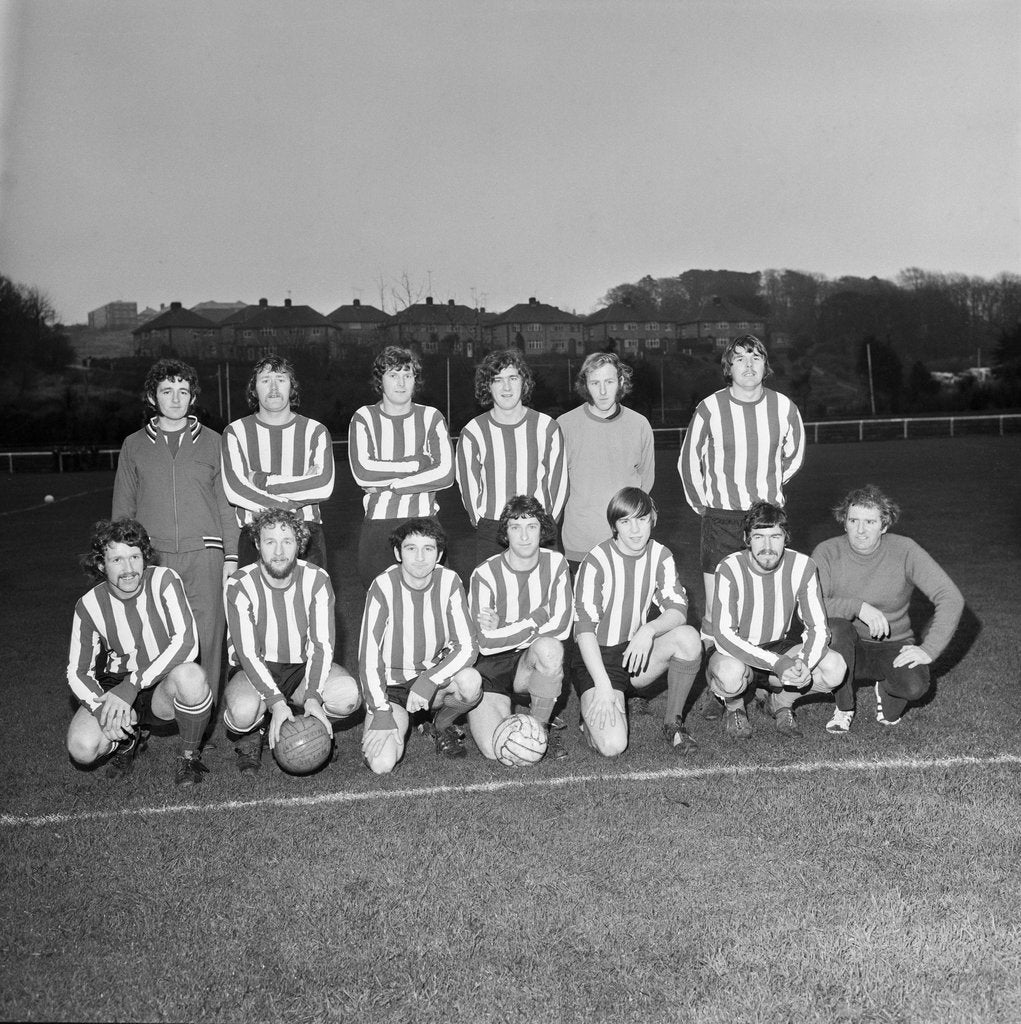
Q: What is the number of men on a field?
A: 13